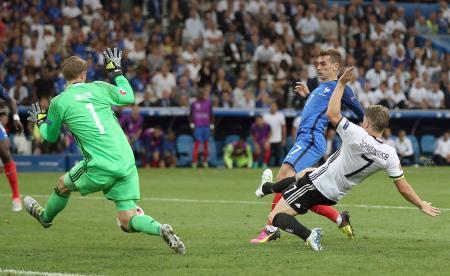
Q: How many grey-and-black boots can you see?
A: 2